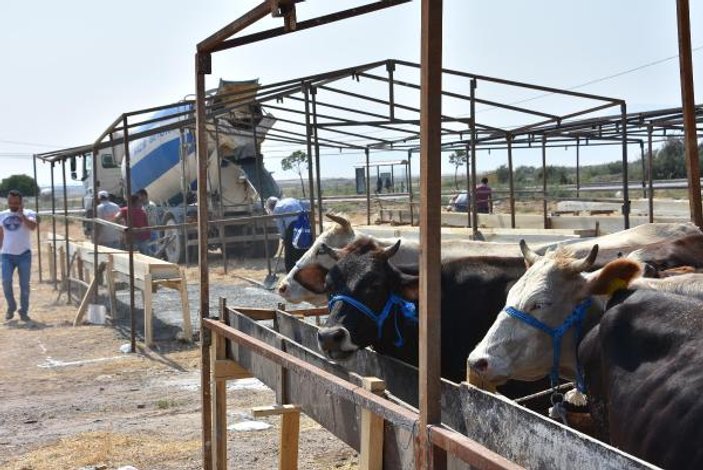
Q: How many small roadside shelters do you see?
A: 1